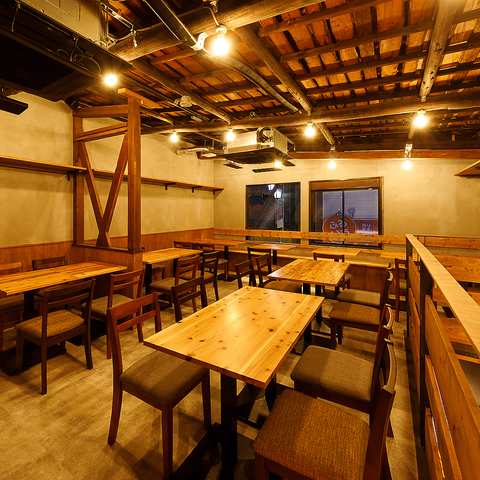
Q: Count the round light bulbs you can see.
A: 9